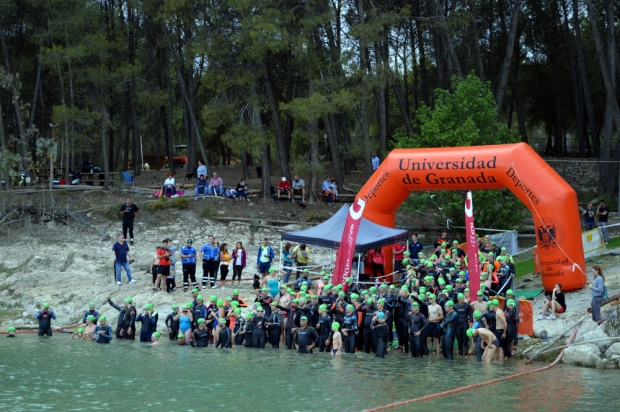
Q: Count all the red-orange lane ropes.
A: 2